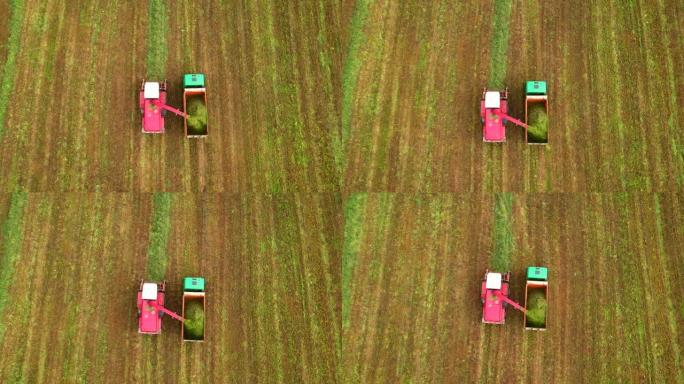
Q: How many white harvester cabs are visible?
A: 4